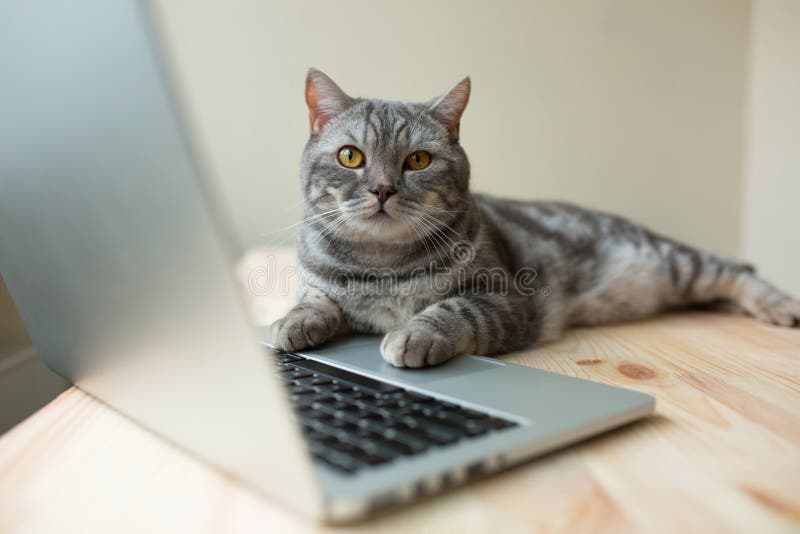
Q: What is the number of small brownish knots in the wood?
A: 2